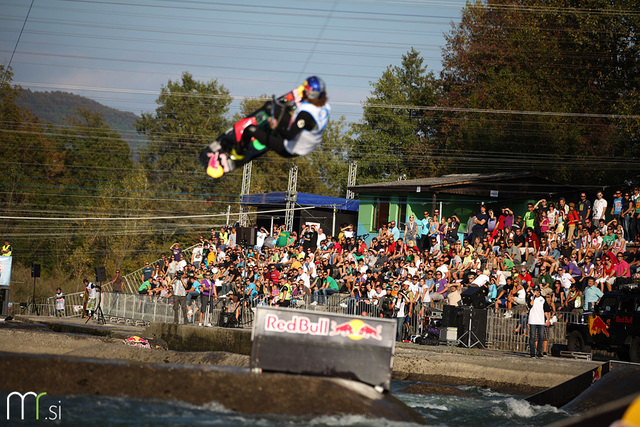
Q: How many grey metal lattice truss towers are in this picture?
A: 3